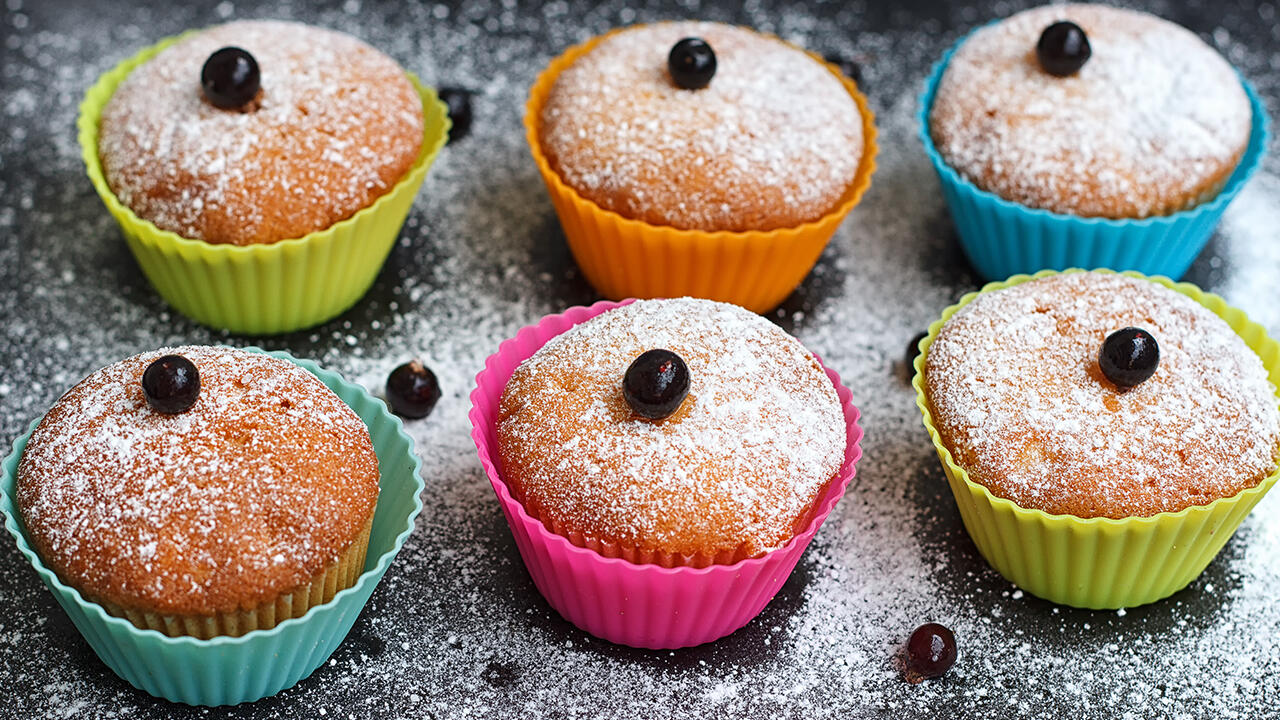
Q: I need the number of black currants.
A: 11